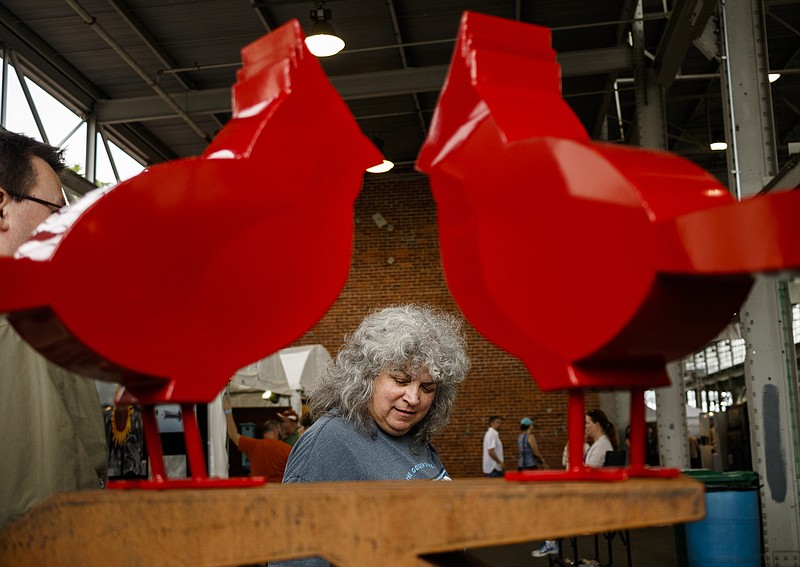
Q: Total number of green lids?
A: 1